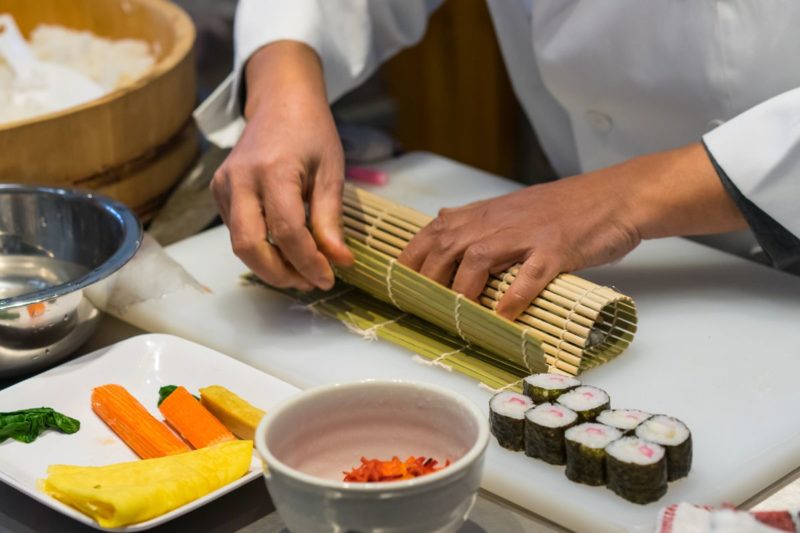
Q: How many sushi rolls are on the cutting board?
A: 8